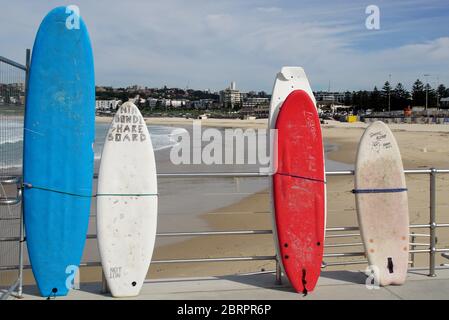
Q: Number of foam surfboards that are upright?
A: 5